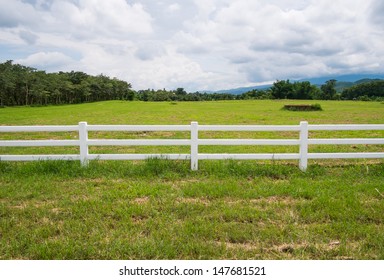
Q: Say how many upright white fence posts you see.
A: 3